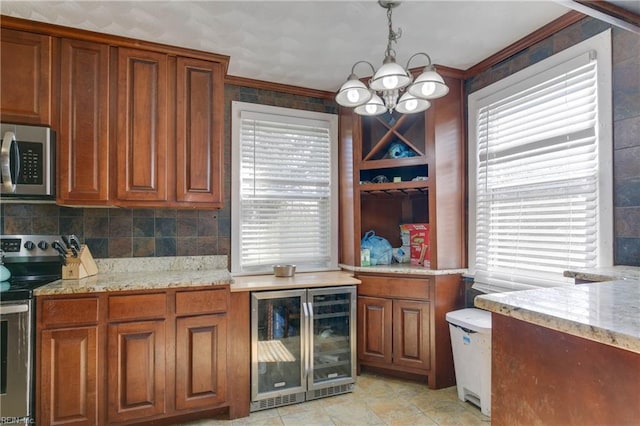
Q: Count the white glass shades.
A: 5